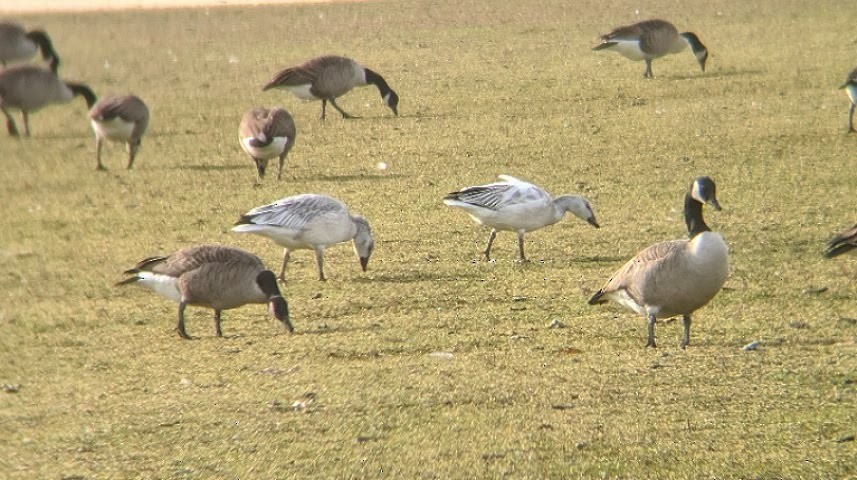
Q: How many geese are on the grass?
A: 12